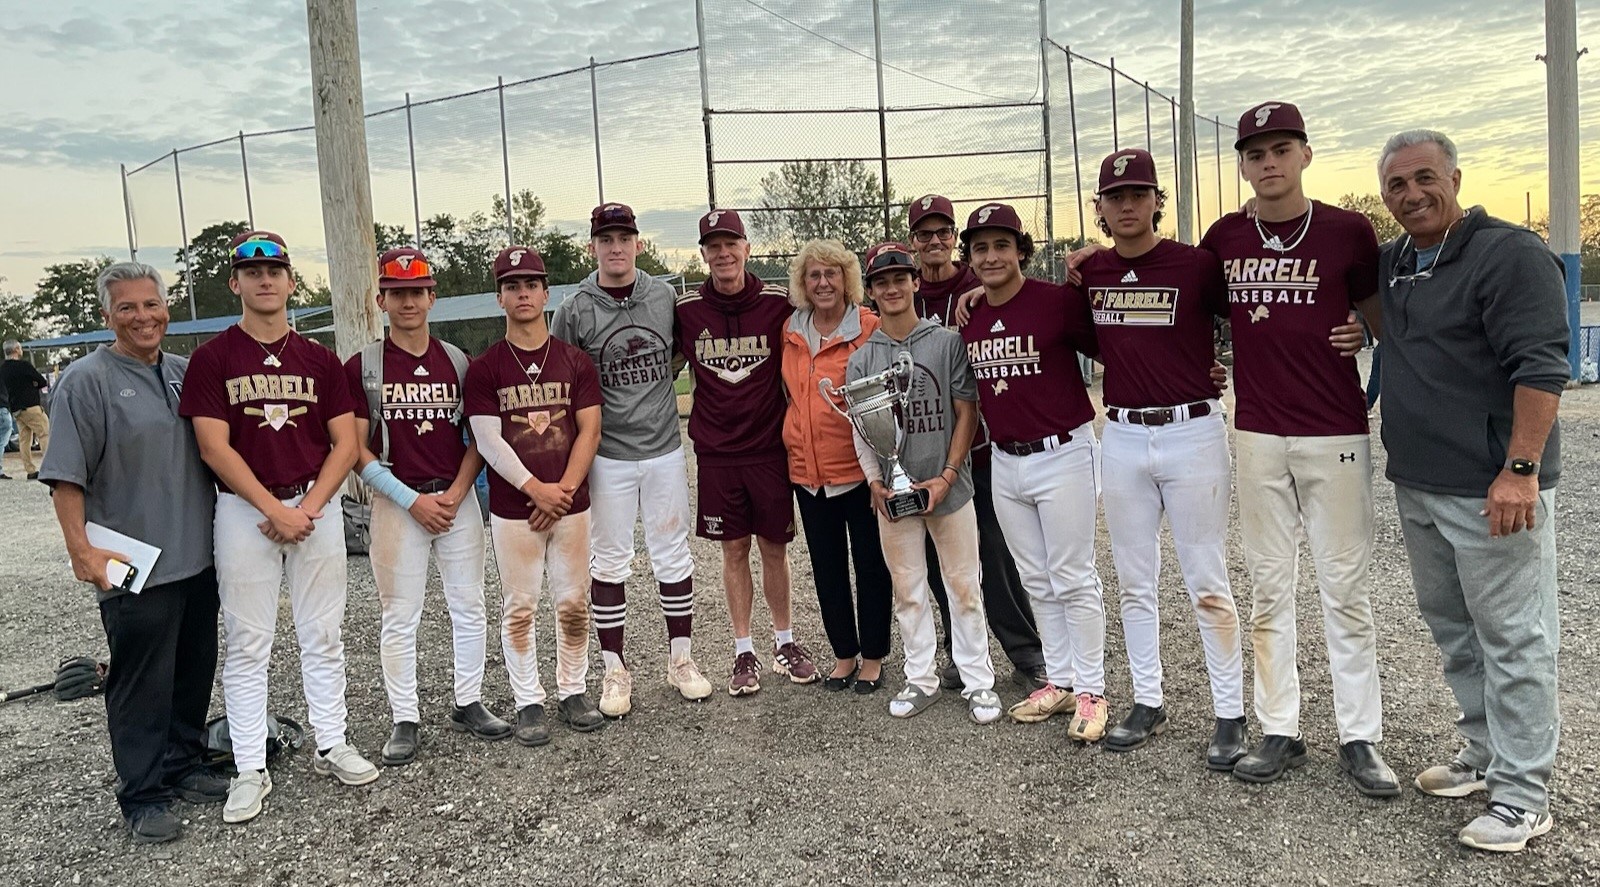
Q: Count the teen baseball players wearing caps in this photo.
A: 8